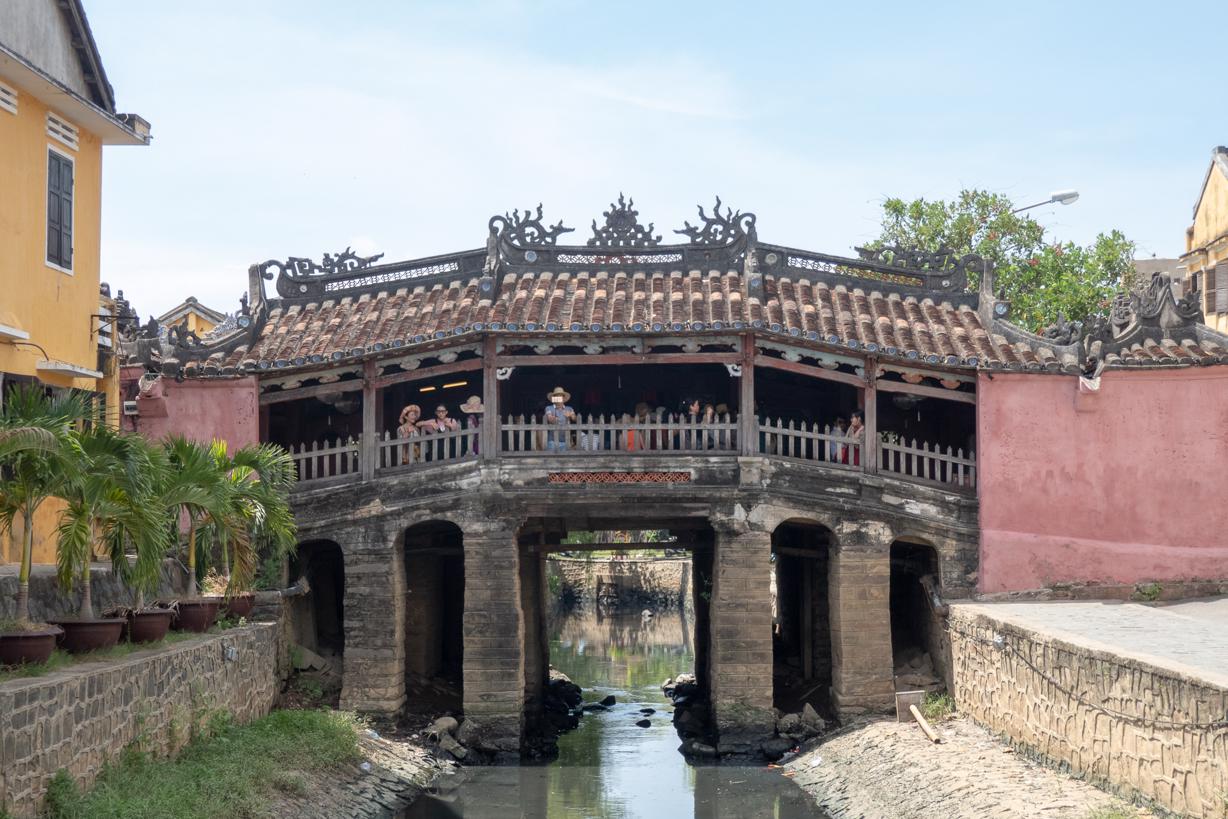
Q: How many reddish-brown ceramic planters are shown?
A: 5